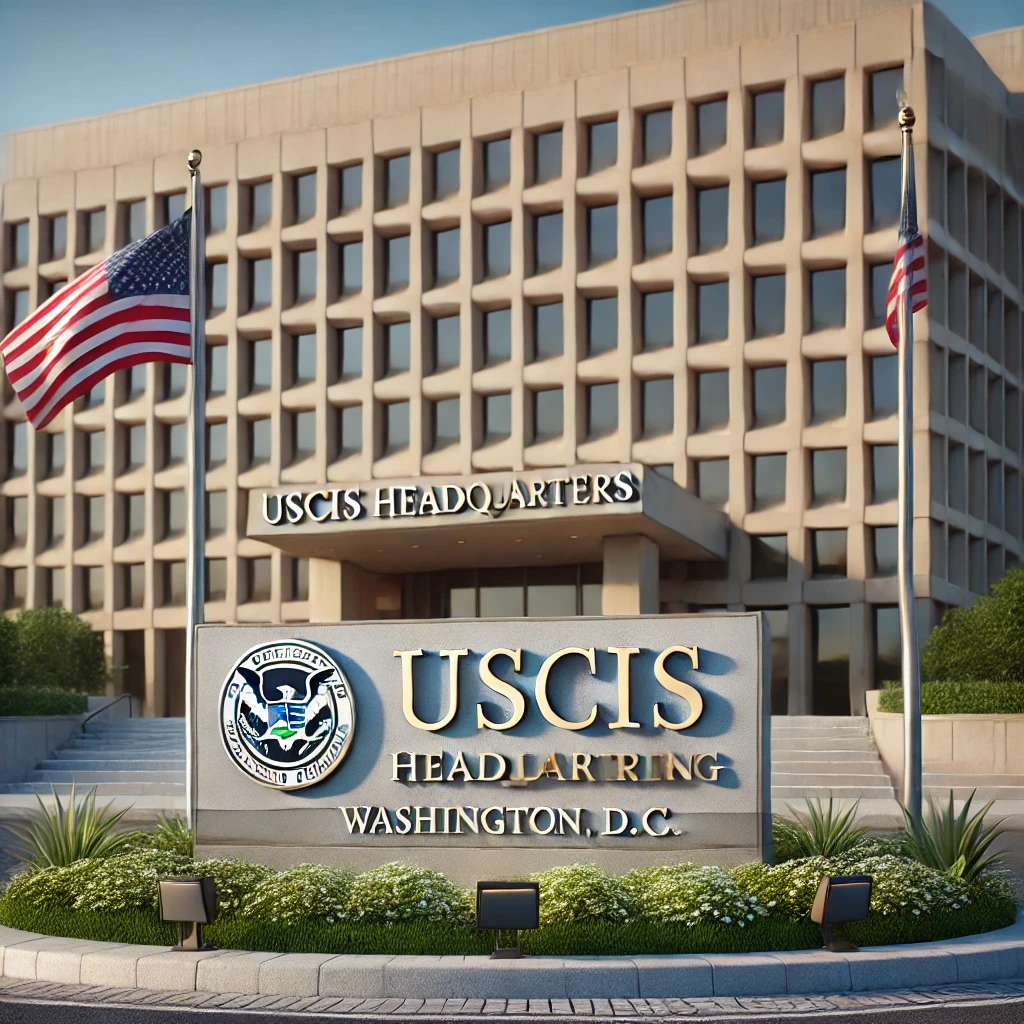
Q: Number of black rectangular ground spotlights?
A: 3